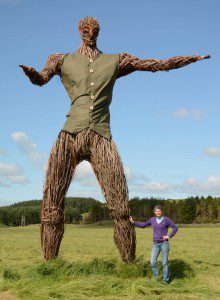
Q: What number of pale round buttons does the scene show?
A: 5